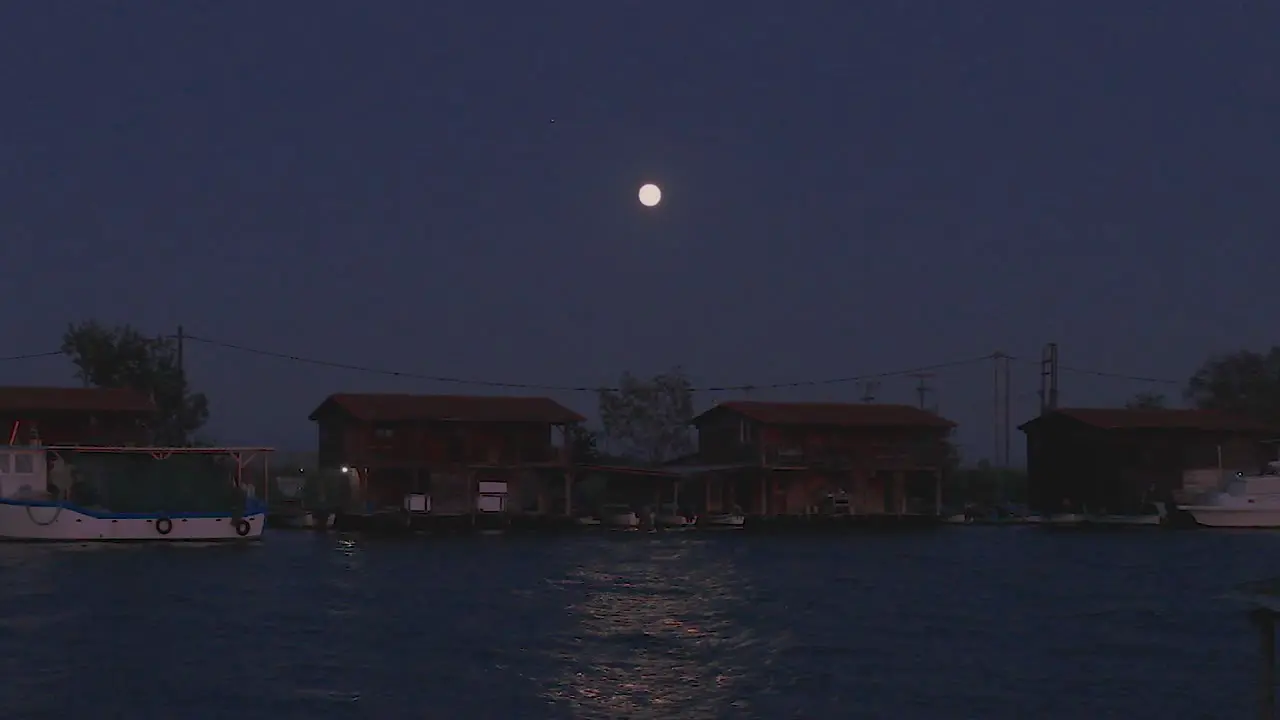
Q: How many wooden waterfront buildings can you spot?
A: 4